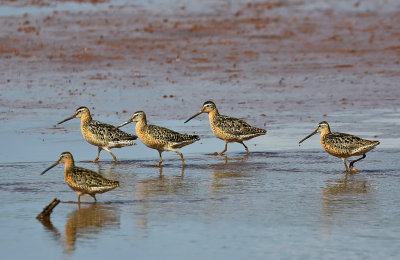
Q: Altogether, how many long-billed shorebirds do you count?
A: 5